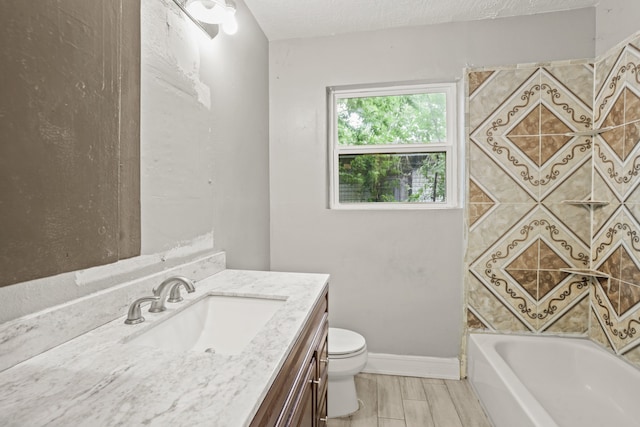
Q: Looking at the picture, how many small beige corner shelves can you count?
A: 3